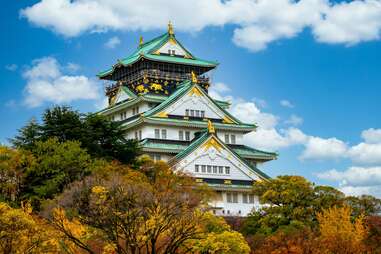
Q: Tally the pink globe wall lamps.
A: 0